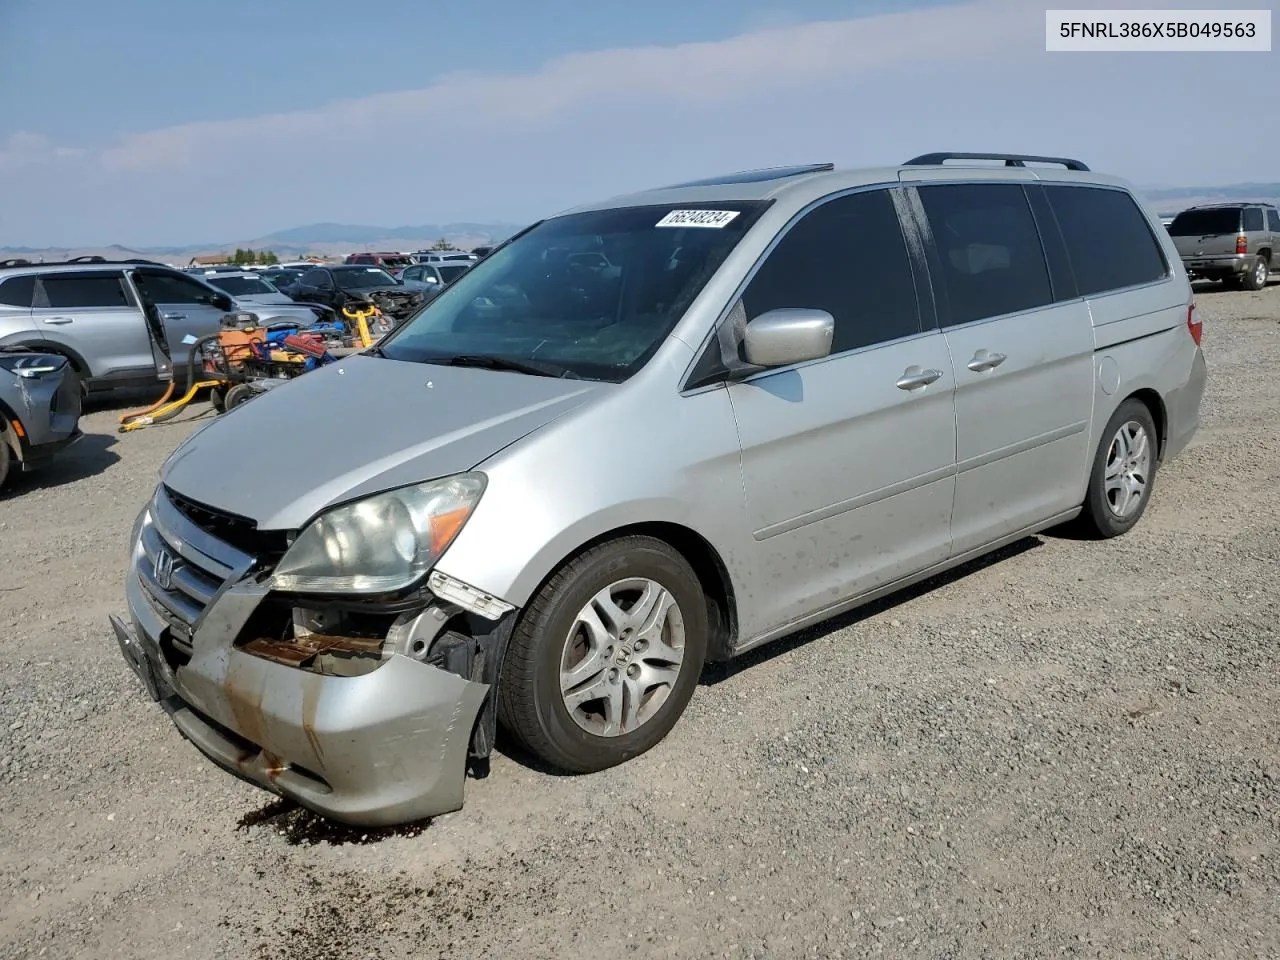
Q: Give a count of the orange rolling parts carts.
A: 1